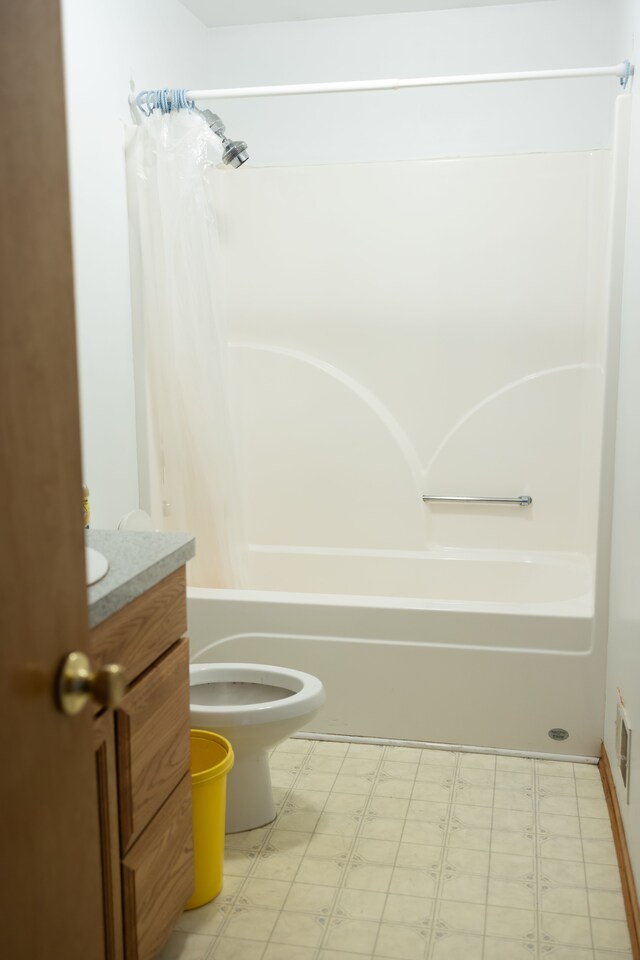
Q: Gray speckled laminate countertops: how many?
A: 1